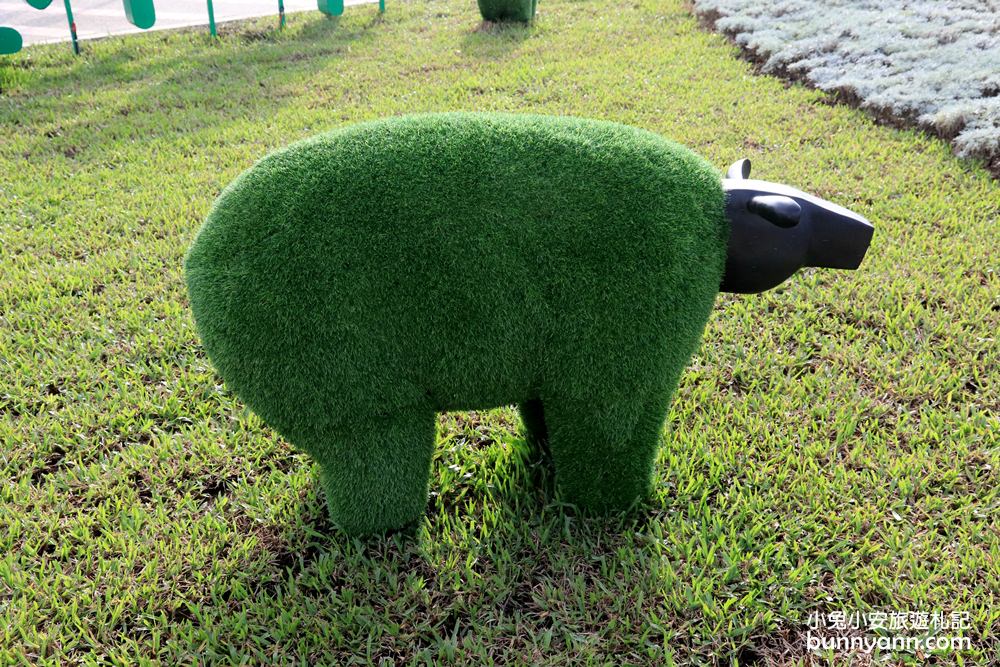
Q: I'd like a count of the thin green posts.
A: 4